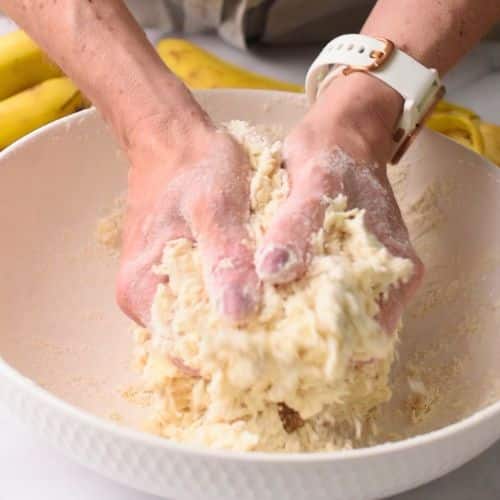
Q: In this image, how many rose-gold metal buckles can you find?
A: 1